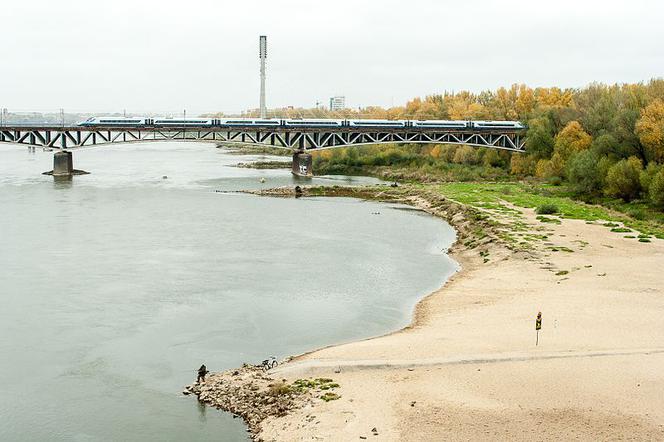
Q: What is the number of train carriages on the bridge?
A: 7